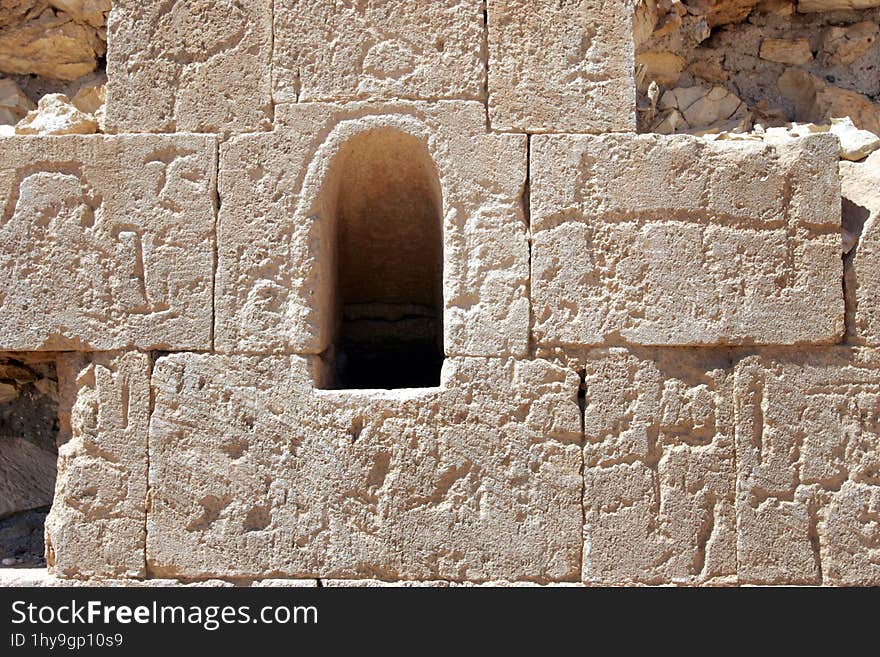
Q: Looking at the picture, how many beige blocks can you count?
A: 11